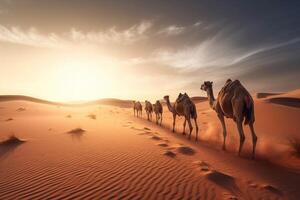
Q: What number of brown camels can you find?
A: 5